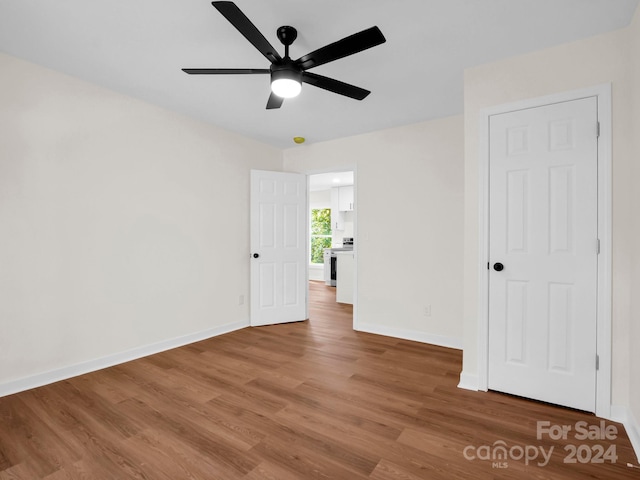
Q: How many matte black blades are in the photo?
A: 5